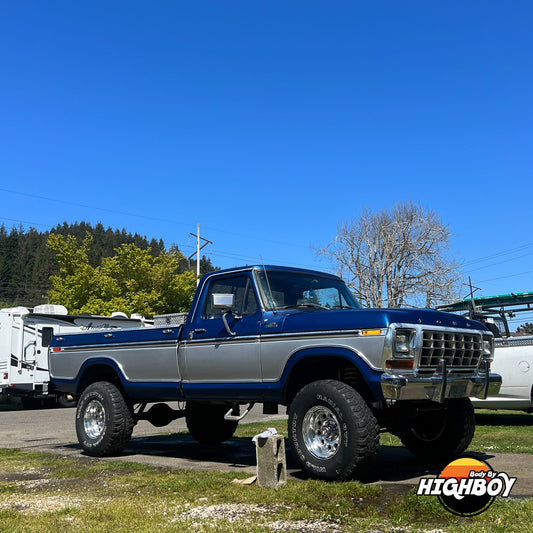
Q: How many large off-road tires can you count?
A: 4